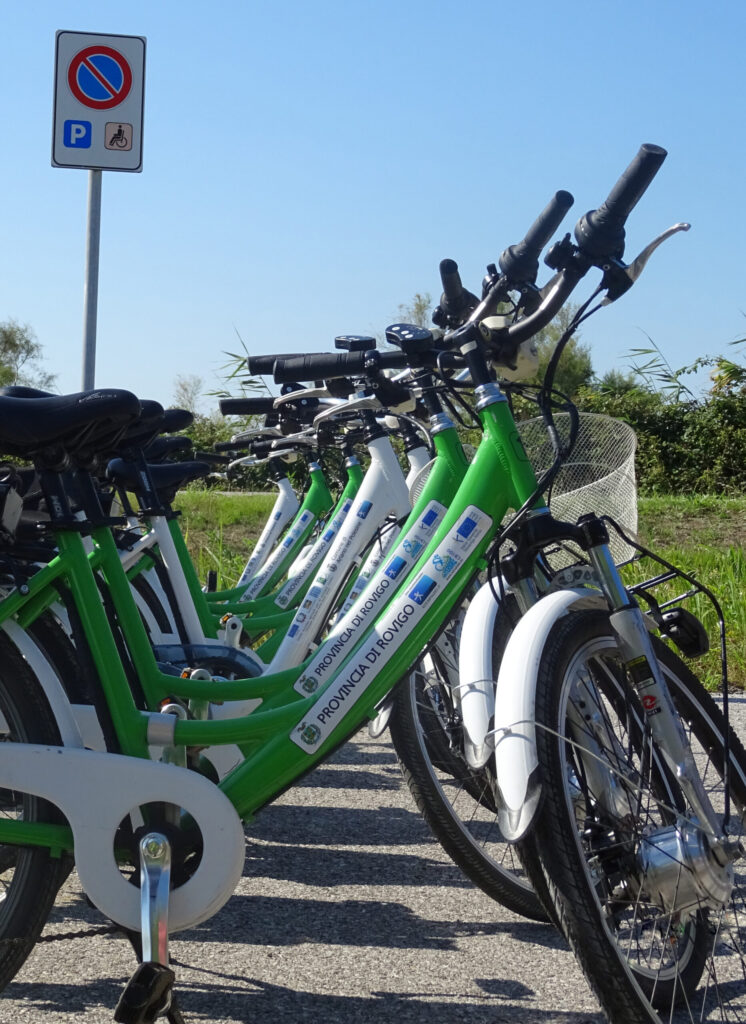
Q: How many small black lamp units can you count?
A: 1